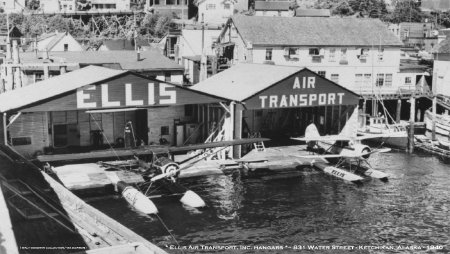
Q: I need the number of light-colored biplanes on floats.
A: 1